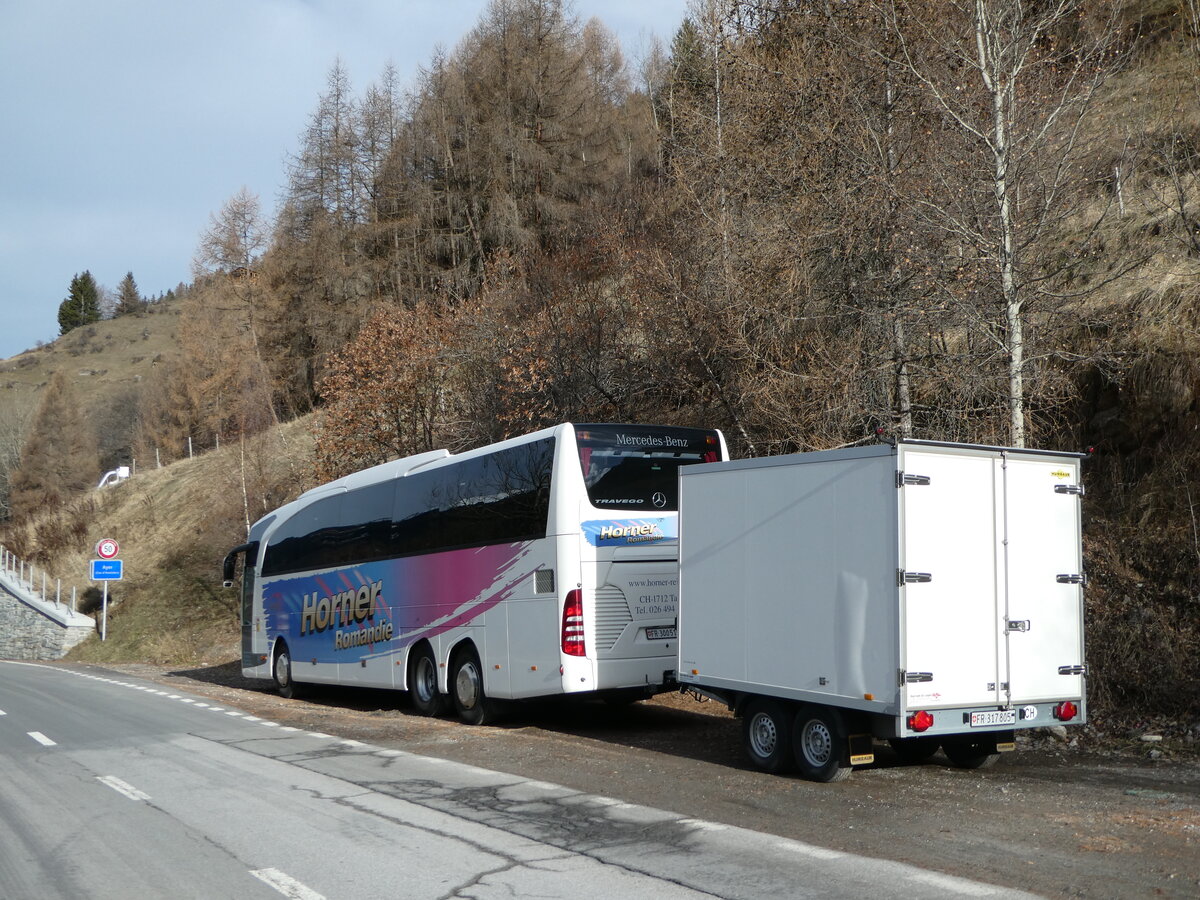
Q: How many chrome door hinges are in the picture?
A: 6